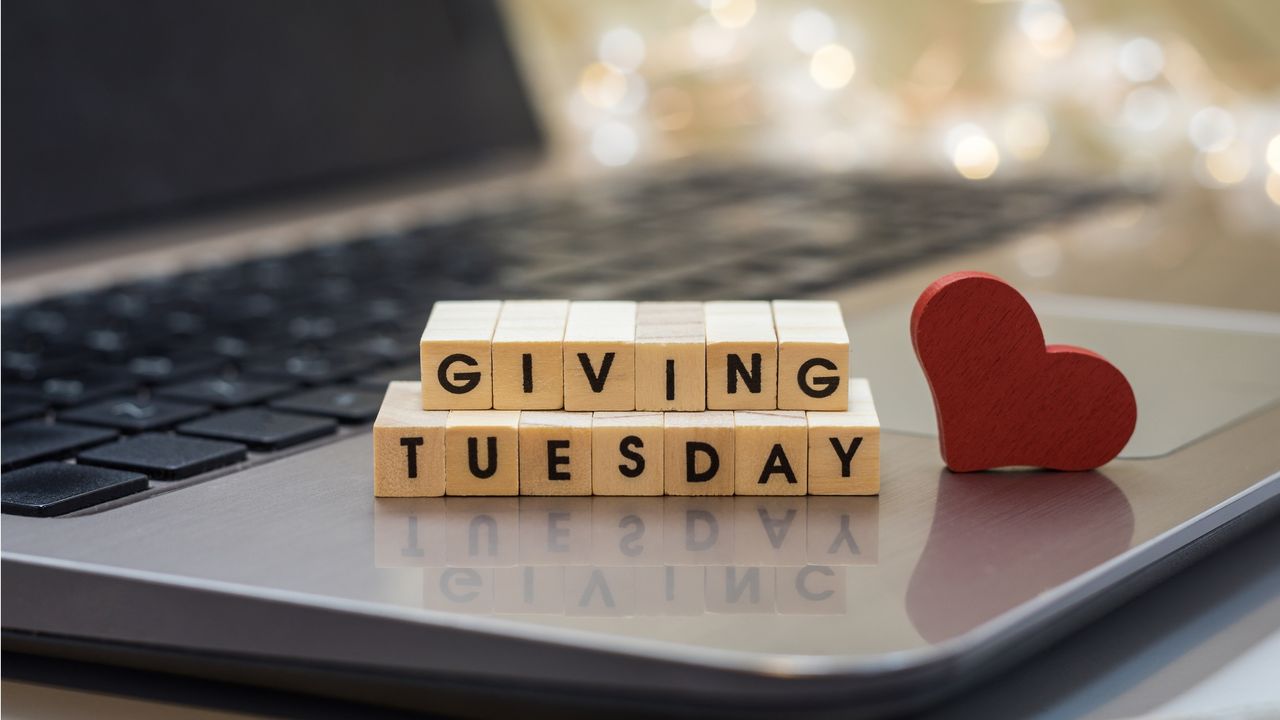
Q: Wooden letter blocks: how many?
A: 13